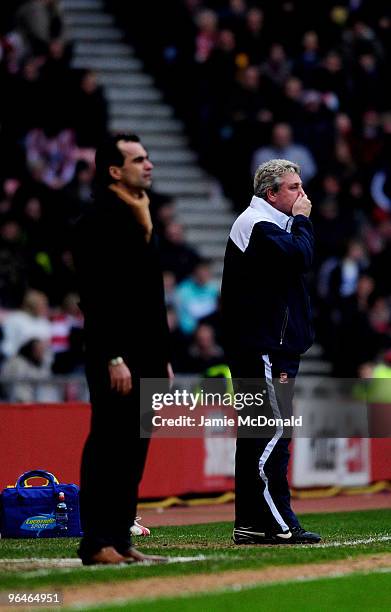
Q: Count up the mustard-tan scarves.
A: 1